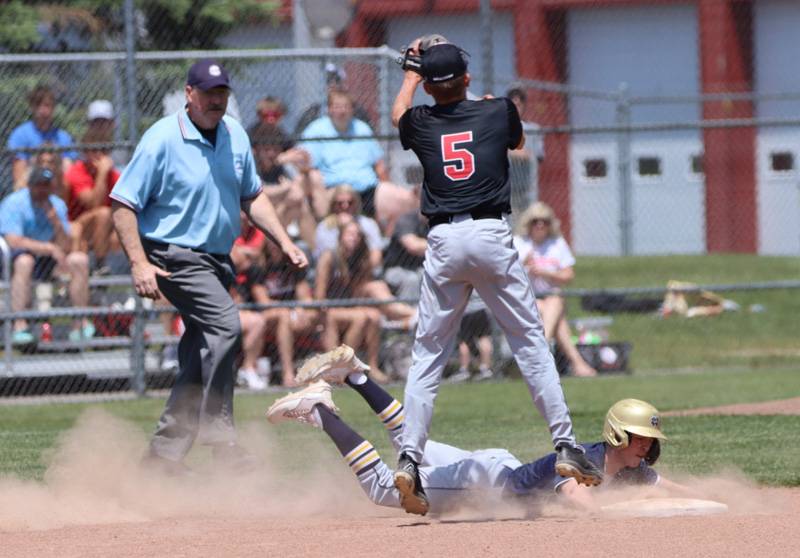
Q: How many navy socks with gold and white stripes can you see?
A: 2